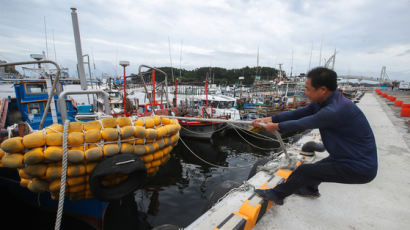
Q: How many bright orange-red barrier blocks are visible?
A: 6